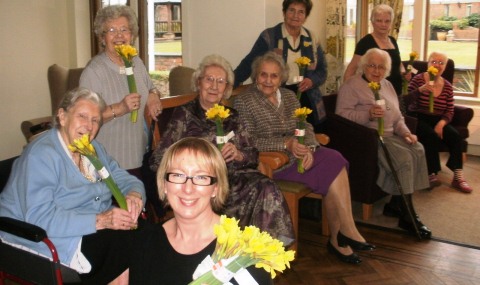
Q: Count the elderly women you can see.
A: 8